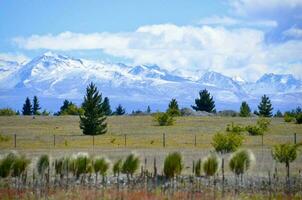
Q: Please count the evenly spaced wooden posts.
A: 8